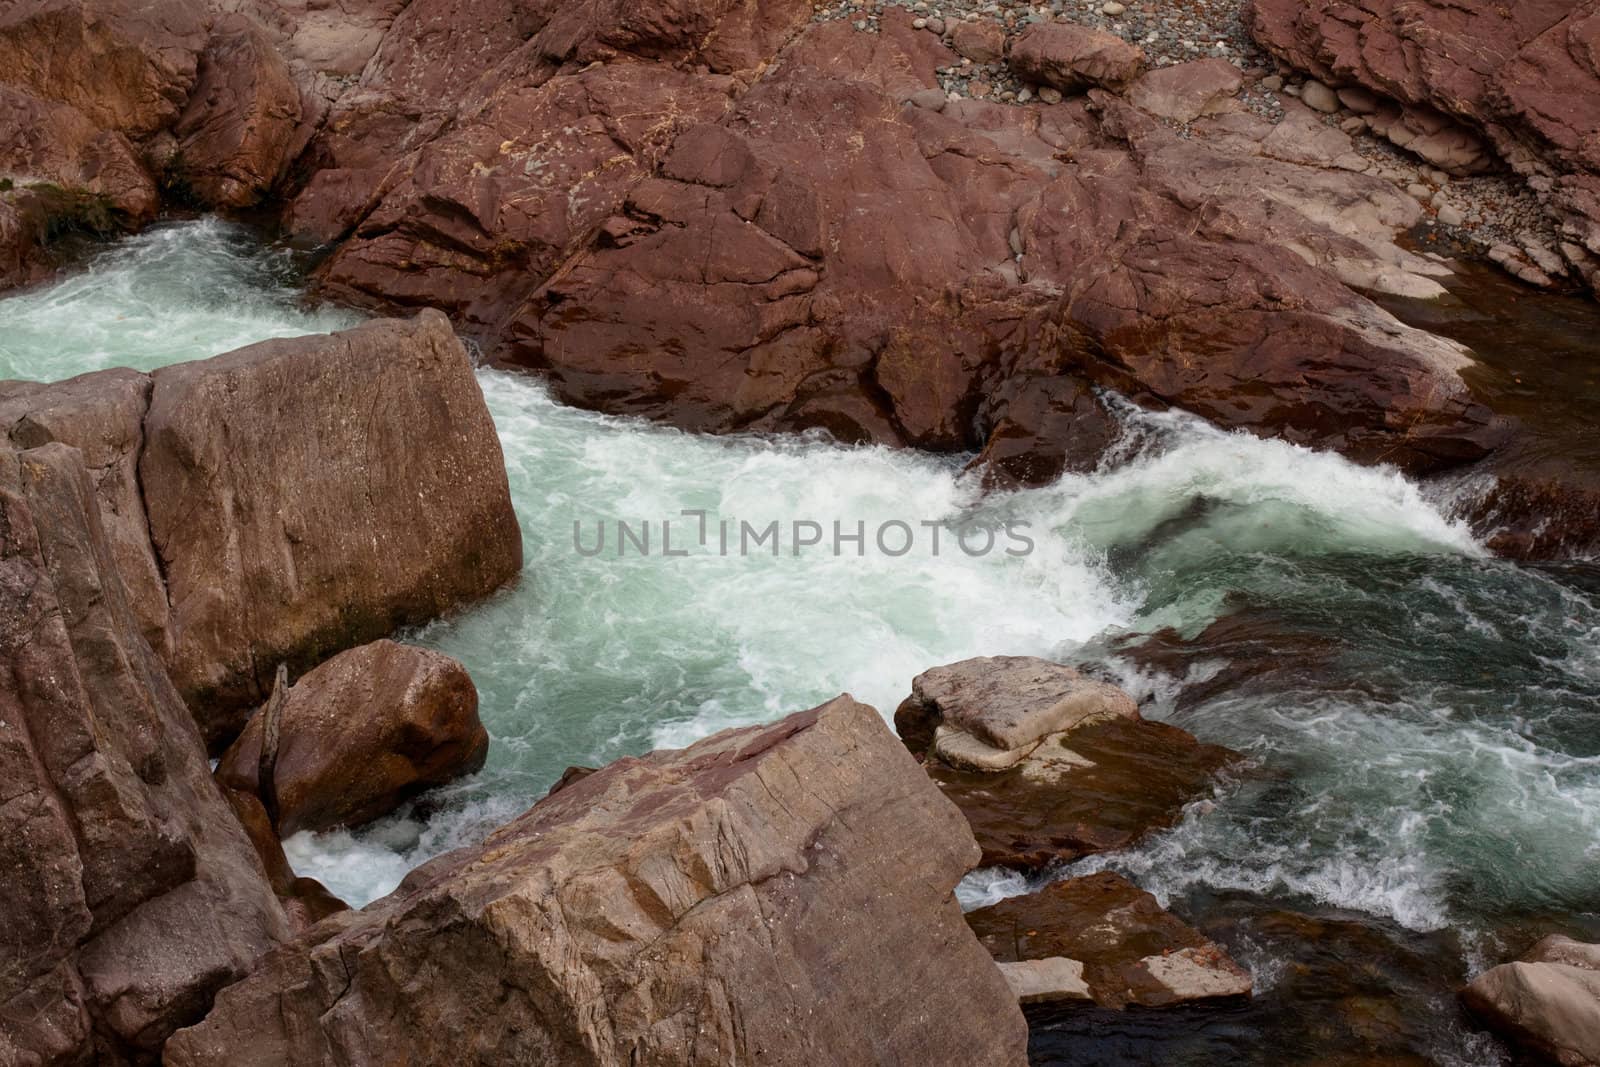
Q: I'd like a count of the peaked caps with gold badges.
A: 0